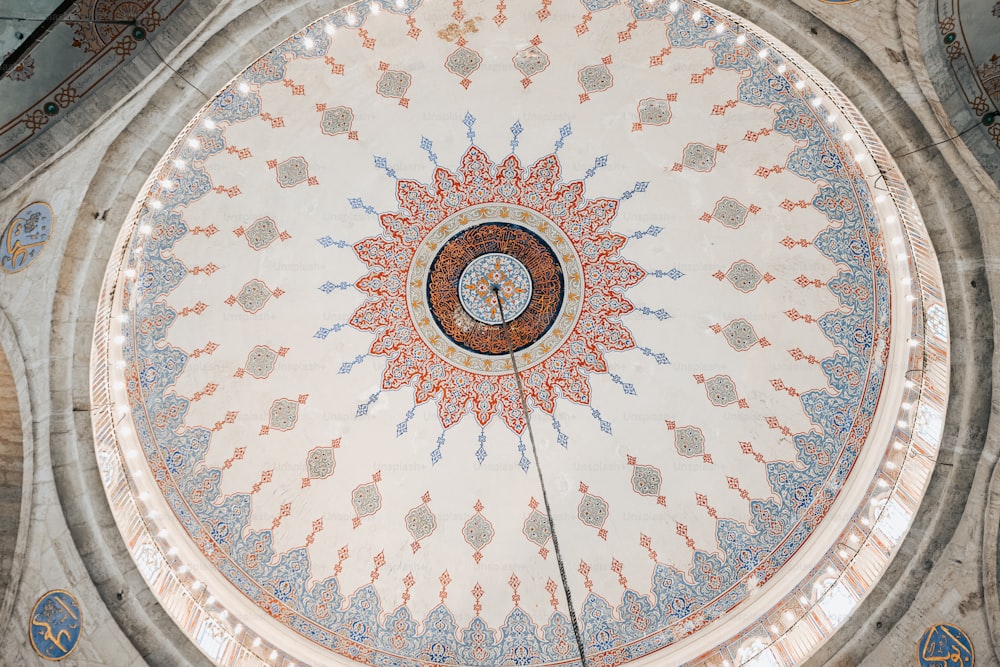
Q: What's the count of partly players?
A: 0